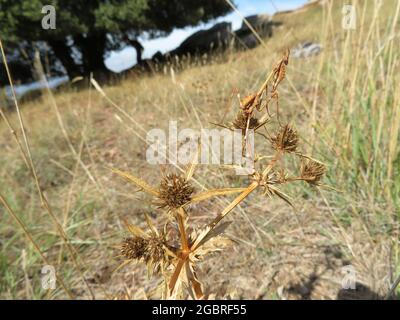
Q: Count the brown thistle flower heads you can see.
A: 6